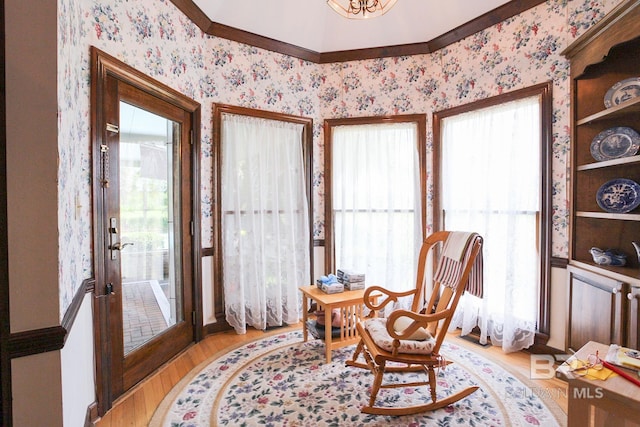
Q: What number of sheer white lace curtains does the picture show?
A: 3